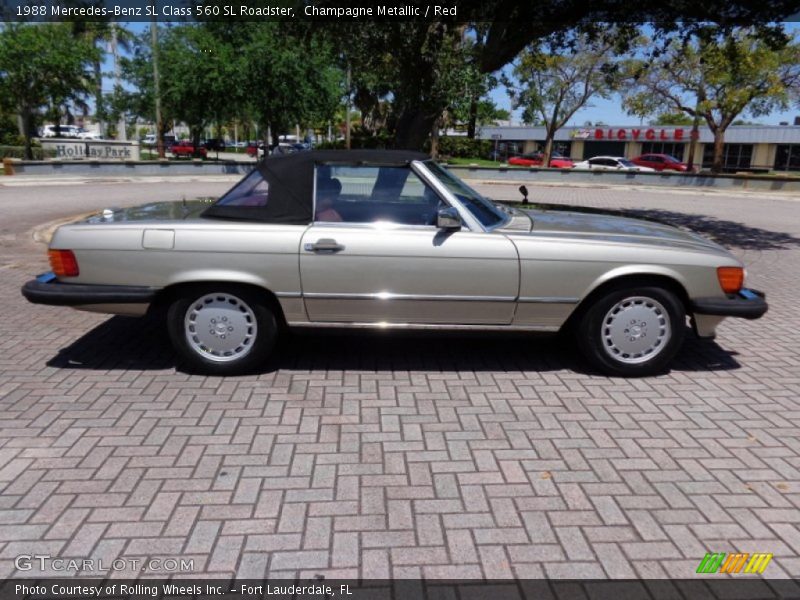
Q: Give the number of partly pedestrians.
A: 0